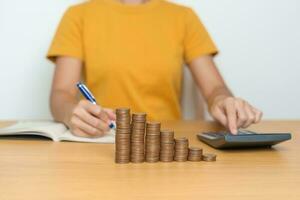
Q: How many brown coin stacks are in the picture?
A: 7